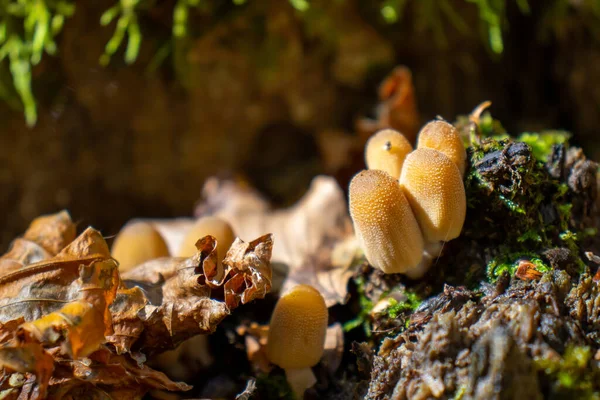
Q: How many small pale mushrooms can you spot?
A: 7